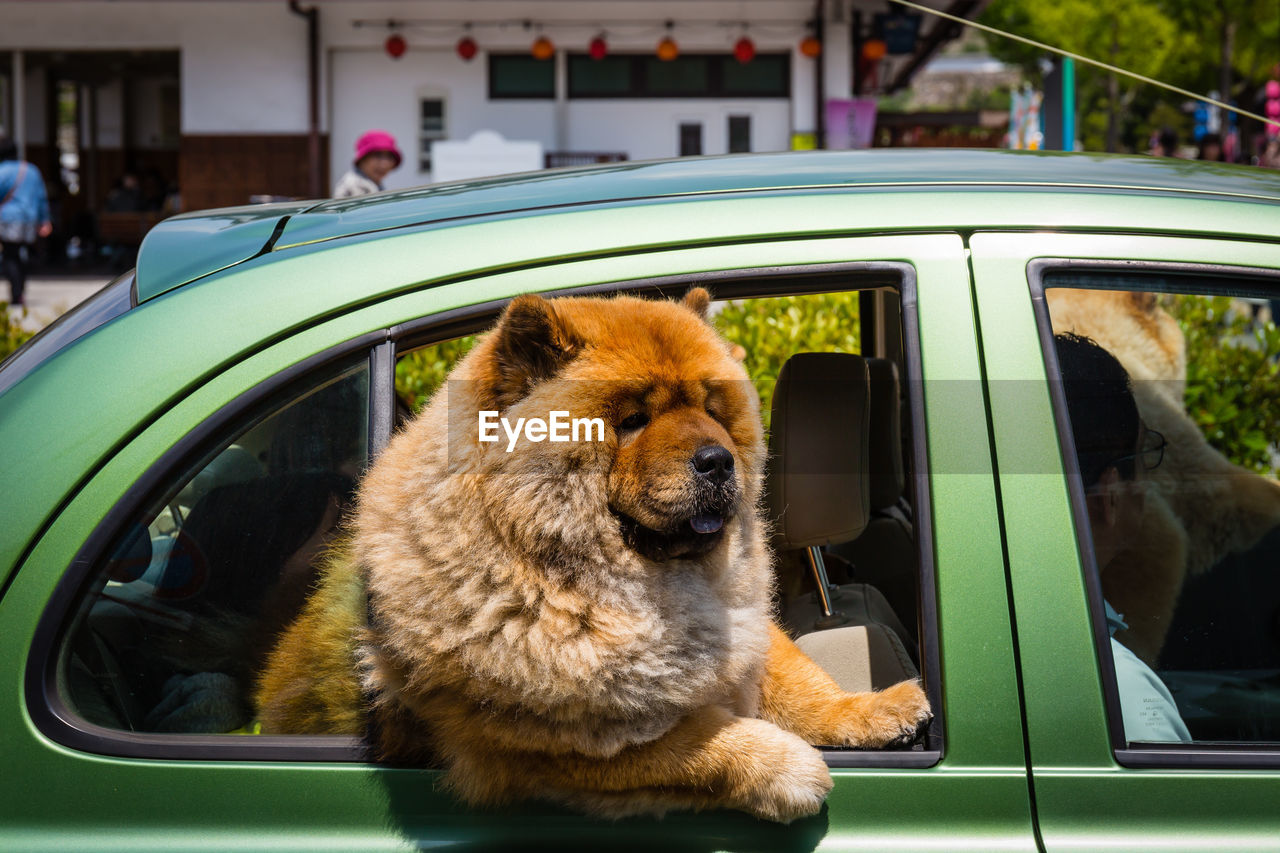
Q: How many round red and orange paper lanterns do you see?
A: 8